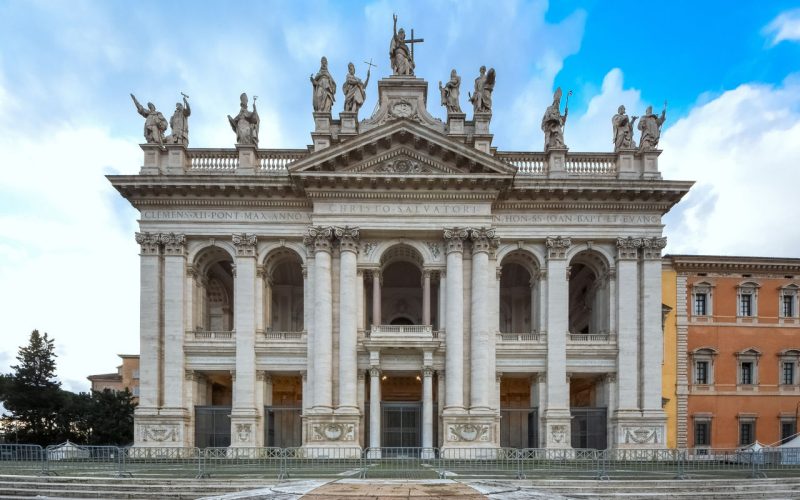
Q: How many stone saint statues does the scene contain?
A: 11